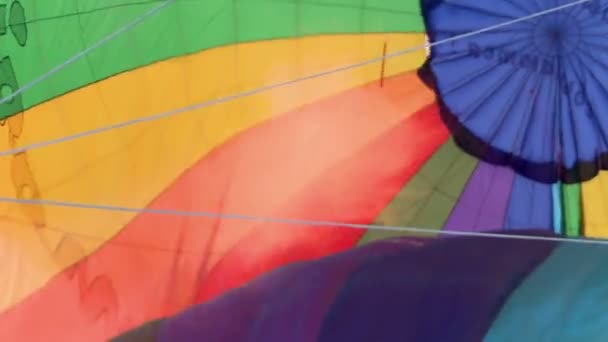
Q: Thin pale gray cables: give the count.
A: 3